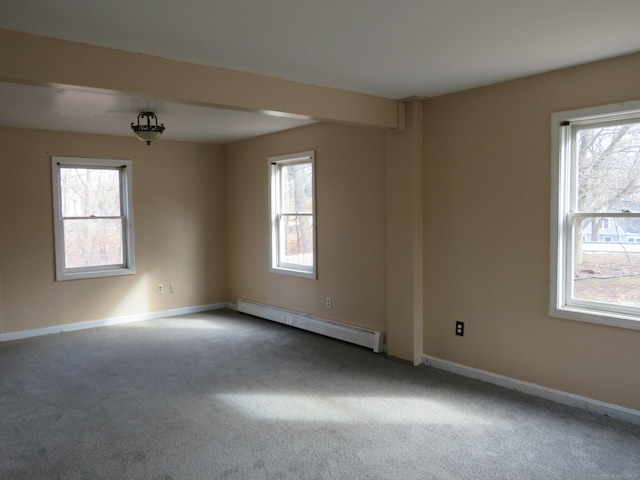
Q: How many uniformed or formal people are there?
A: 0